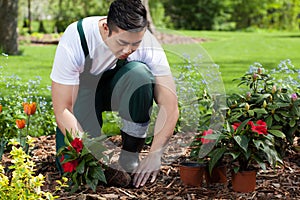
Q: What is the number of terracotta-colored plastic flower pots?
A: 3